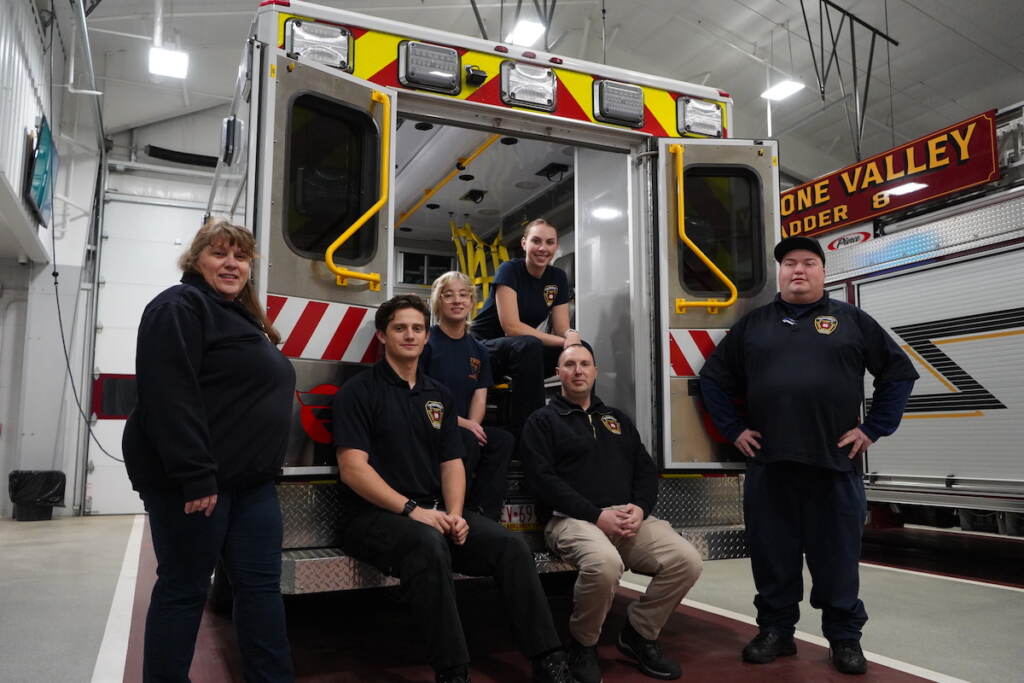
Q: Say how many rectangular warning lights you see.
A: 5